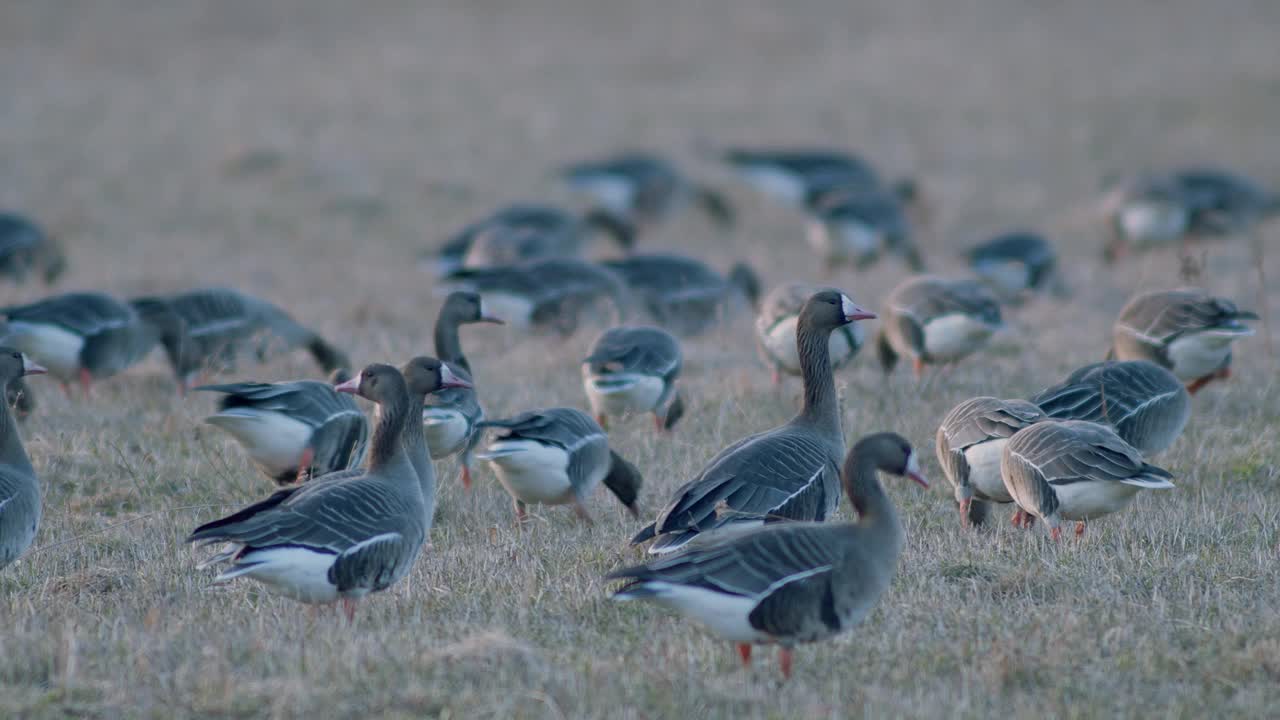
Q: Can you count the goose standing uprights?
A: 6